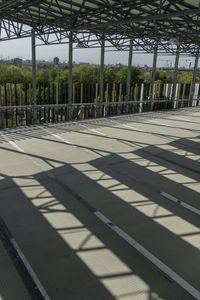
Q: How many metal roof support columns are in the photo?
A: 7